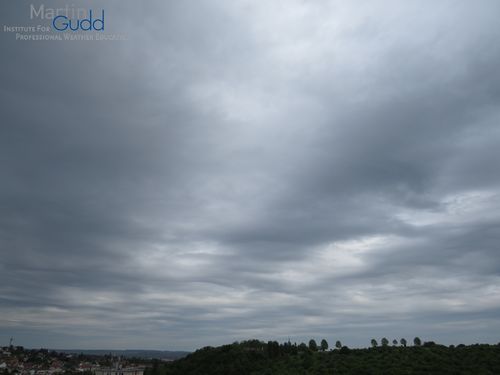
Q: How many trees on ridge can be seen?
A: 8